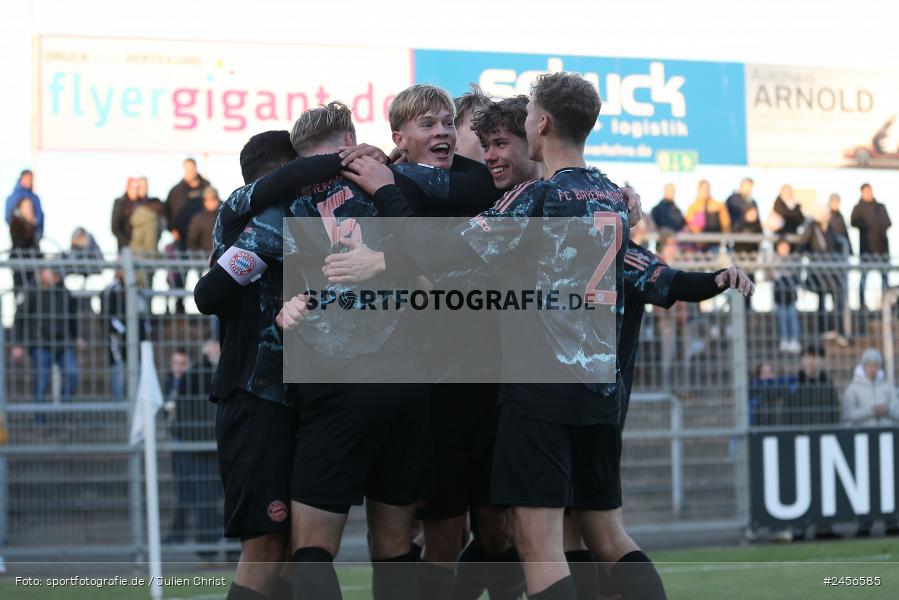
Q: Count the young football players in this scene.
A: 6